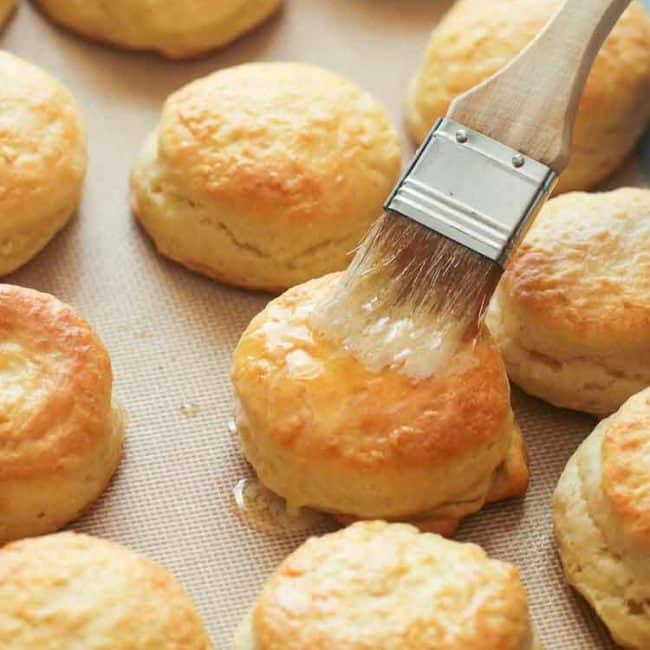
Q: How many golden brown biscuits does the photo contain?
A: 11